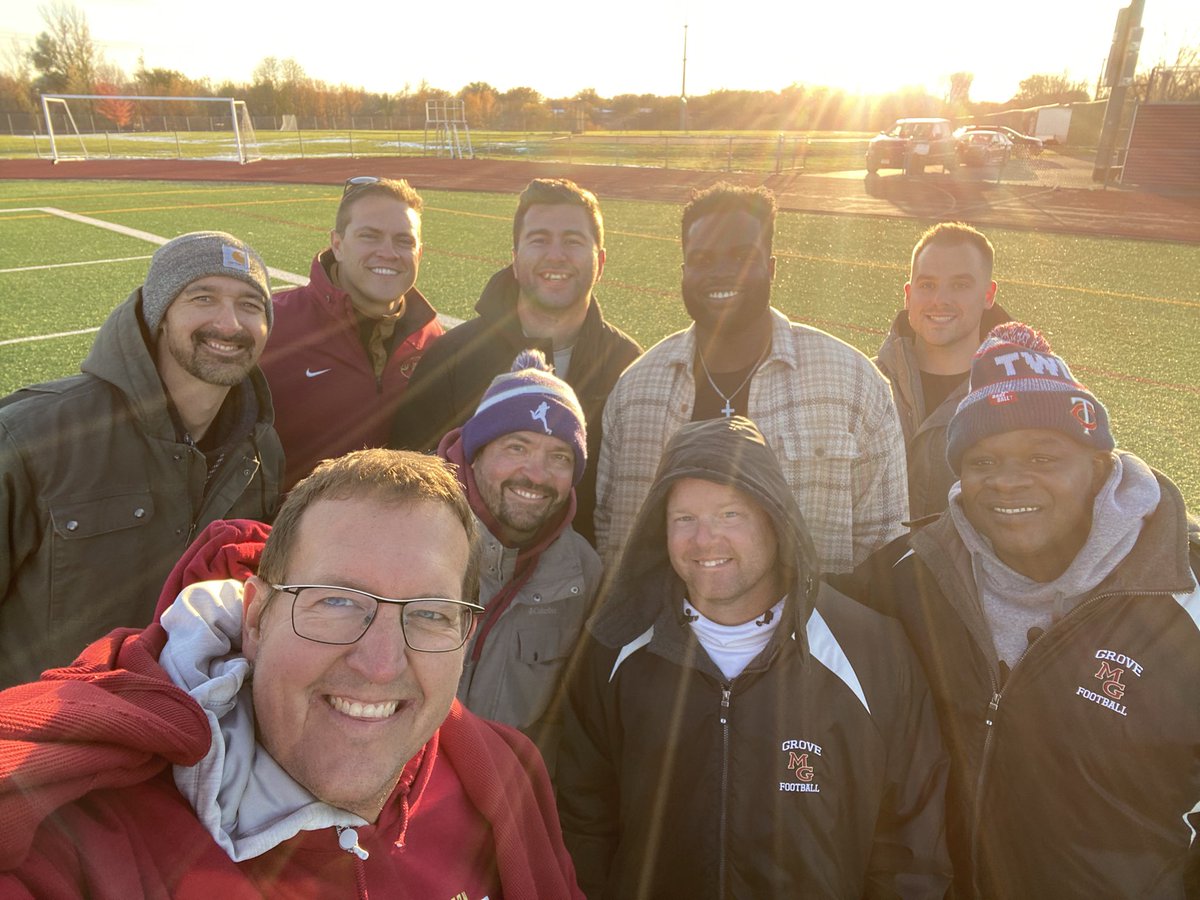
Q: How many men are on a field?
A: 9